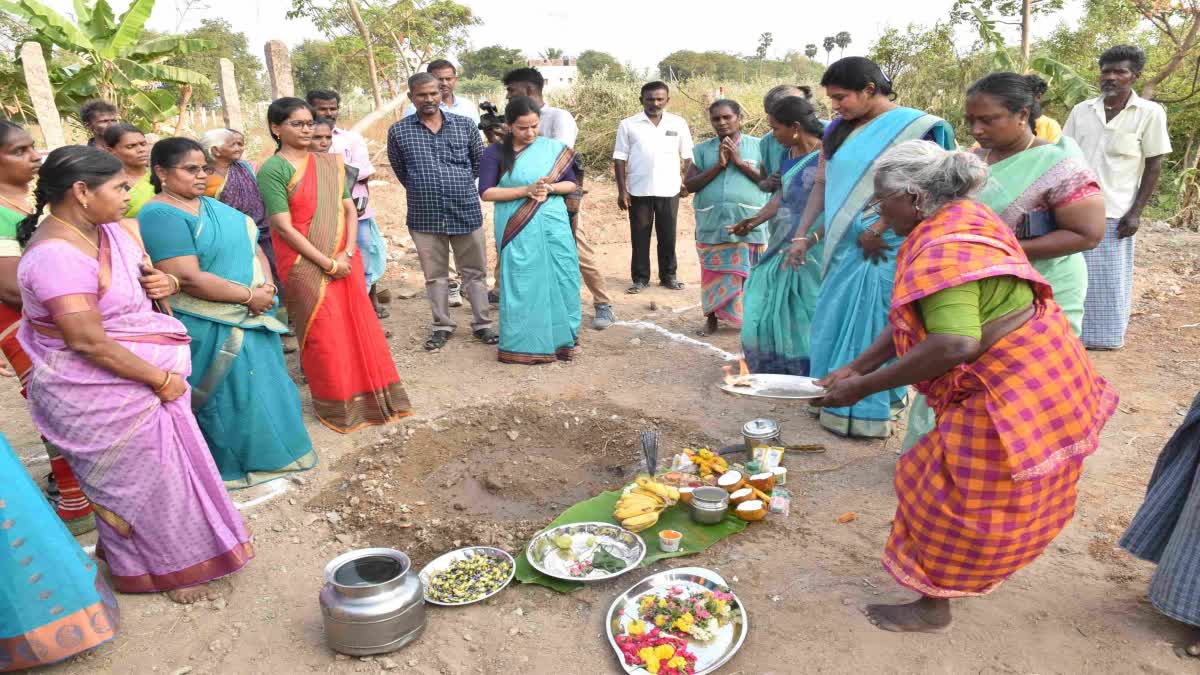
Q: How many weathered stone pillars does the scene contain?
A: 3